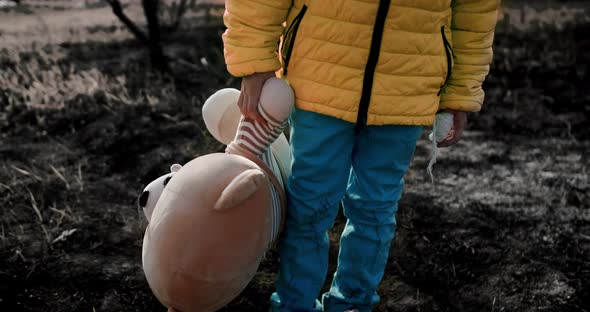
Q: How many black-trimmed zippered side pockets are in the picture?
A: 2